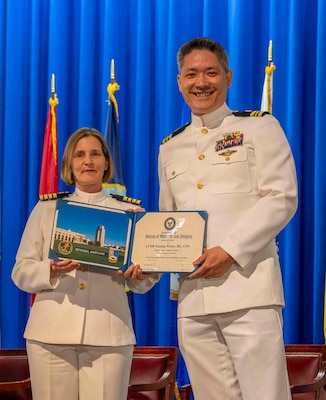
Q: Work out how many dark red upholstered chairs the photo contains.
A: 3